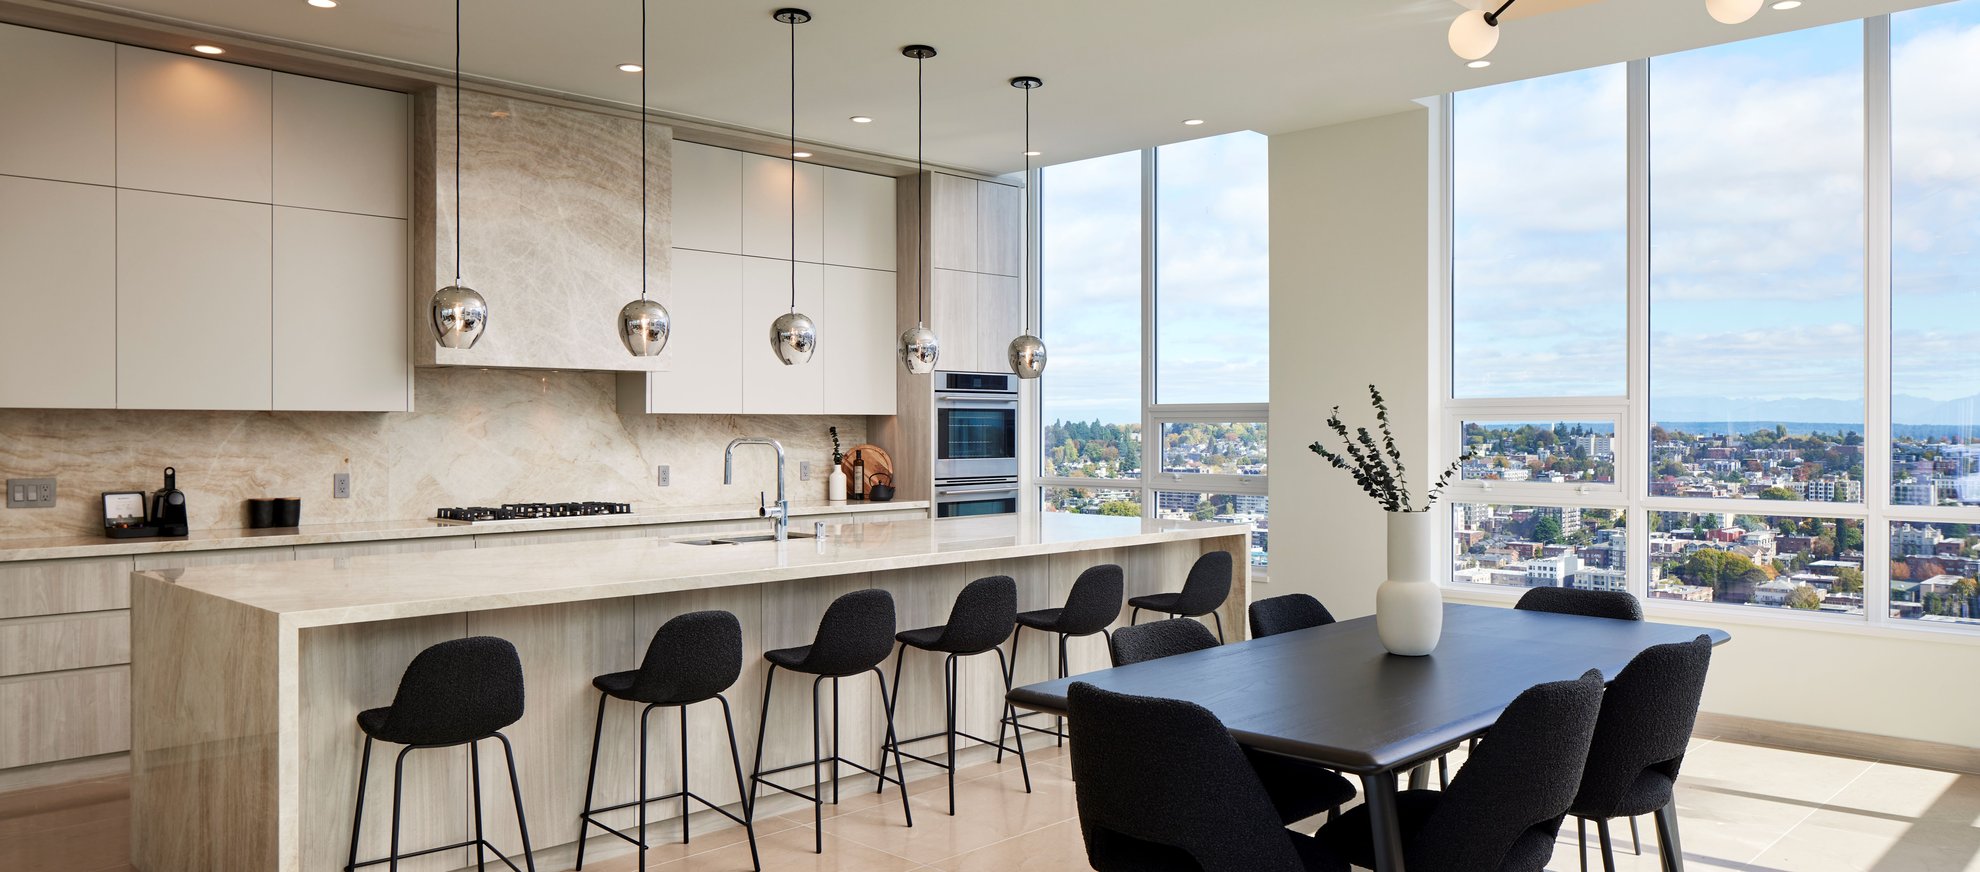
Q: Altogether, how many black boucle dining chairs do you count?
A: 6